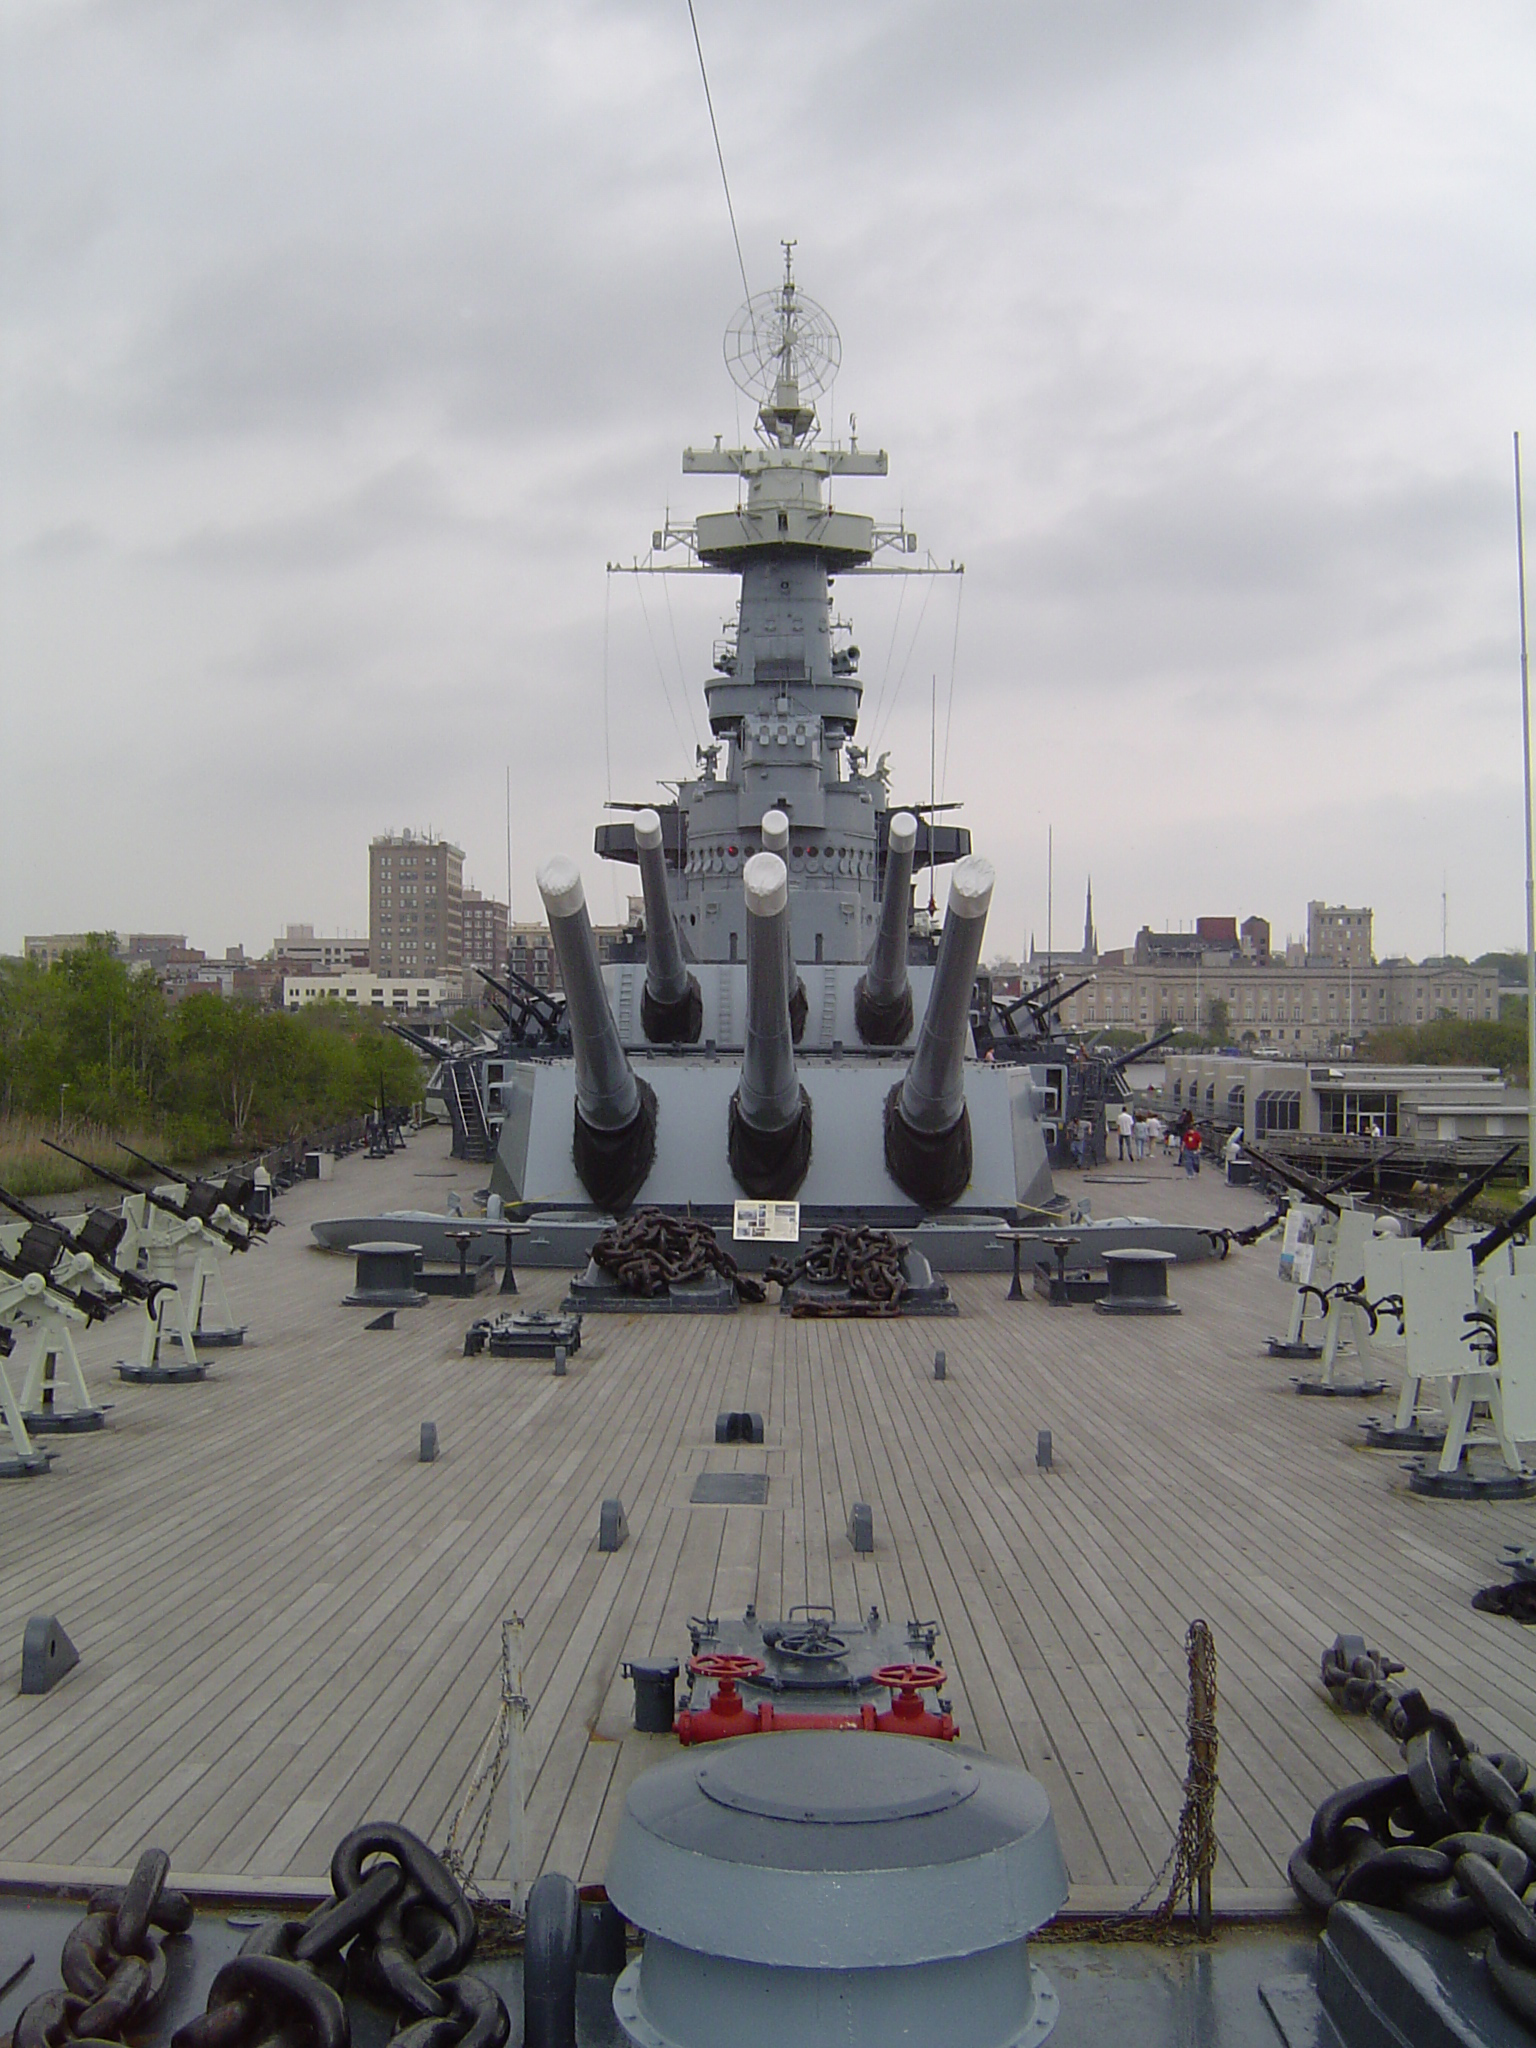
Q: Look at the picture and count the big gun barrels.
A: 6